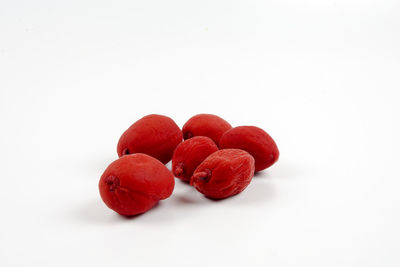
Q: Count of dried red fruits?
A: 6